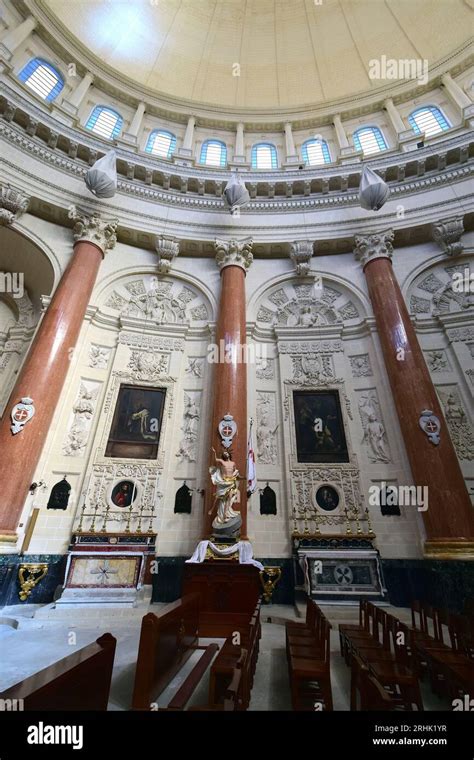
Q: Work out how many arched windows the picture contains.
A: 8